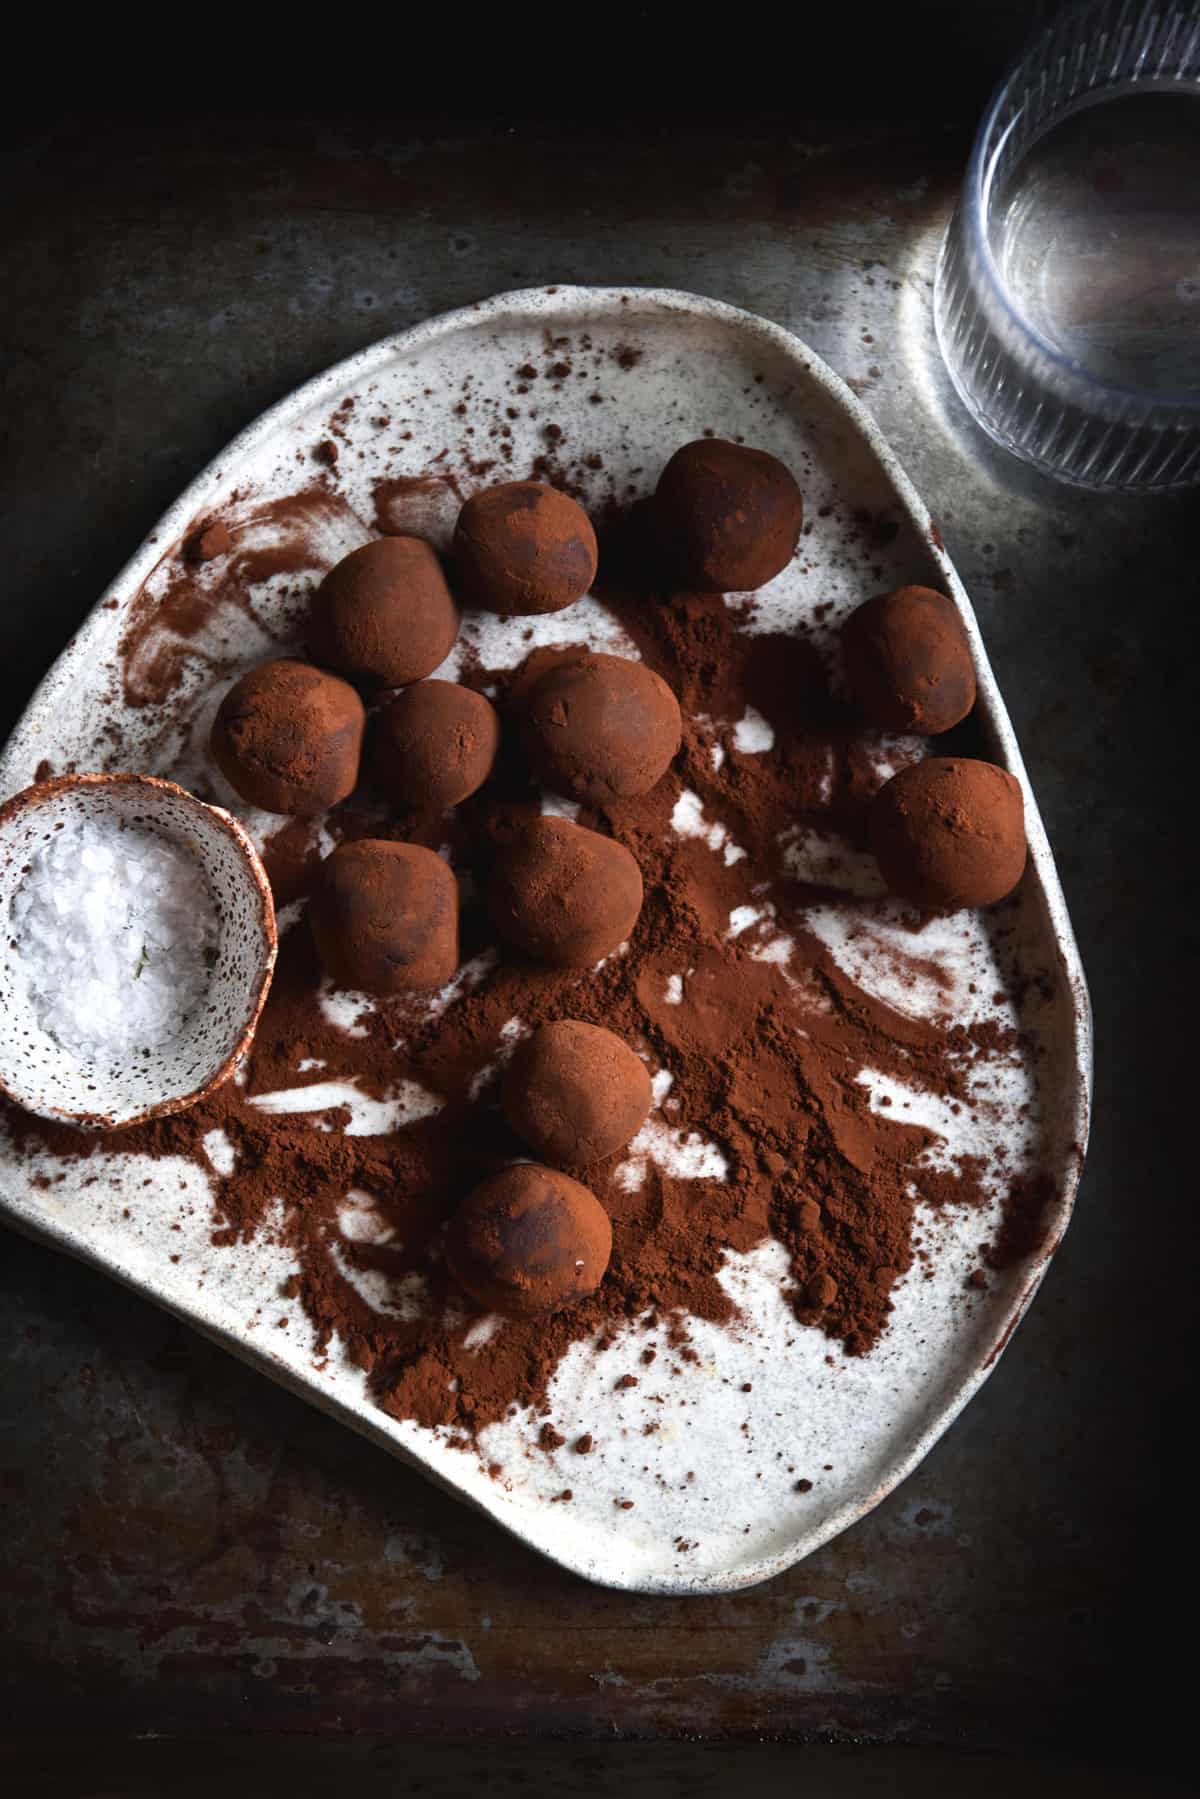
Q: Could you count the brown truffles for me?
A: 12